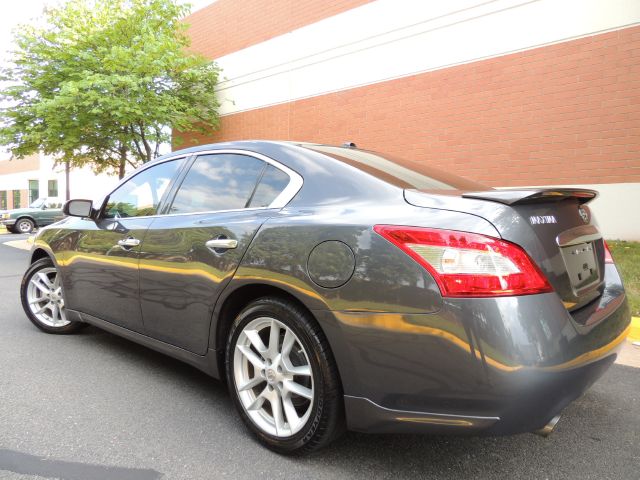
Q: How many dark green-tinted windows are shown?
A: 4